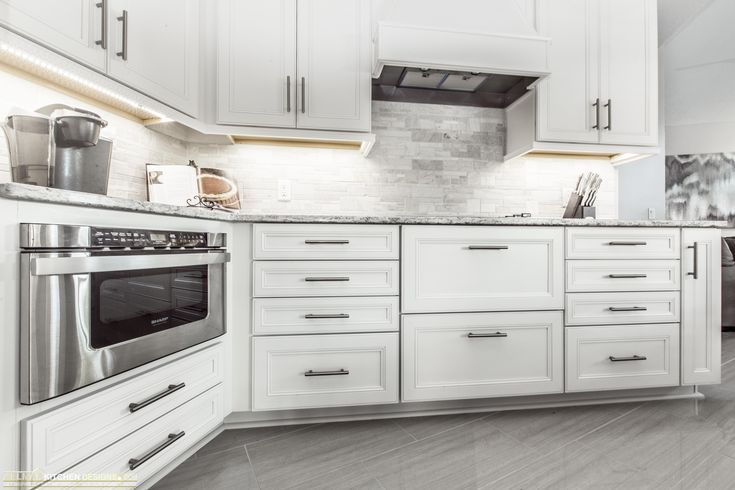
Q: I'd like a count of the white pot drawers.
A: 2